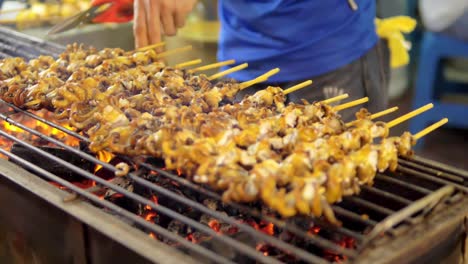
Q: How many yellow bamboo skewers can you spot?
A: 12